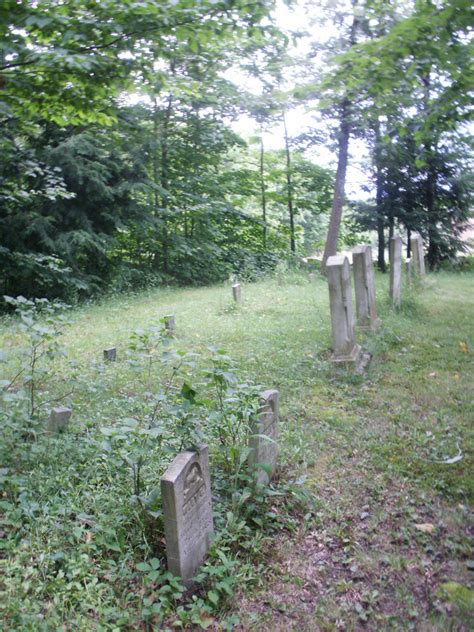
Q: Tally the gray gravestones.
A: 11